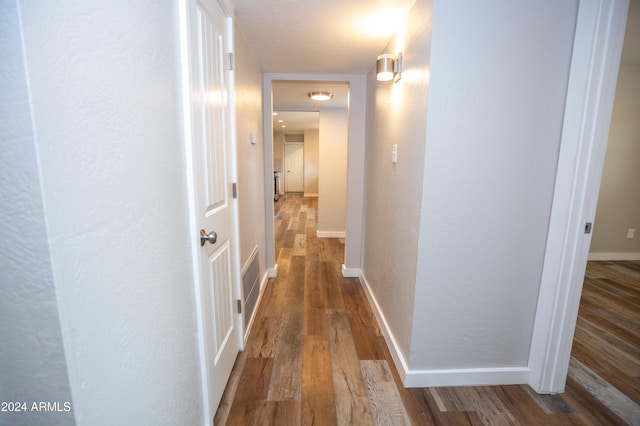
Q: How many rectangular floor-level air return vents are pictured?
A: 1